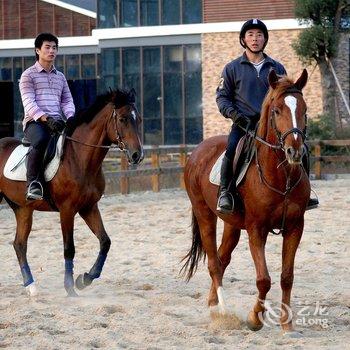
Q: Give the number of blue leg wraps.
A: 3